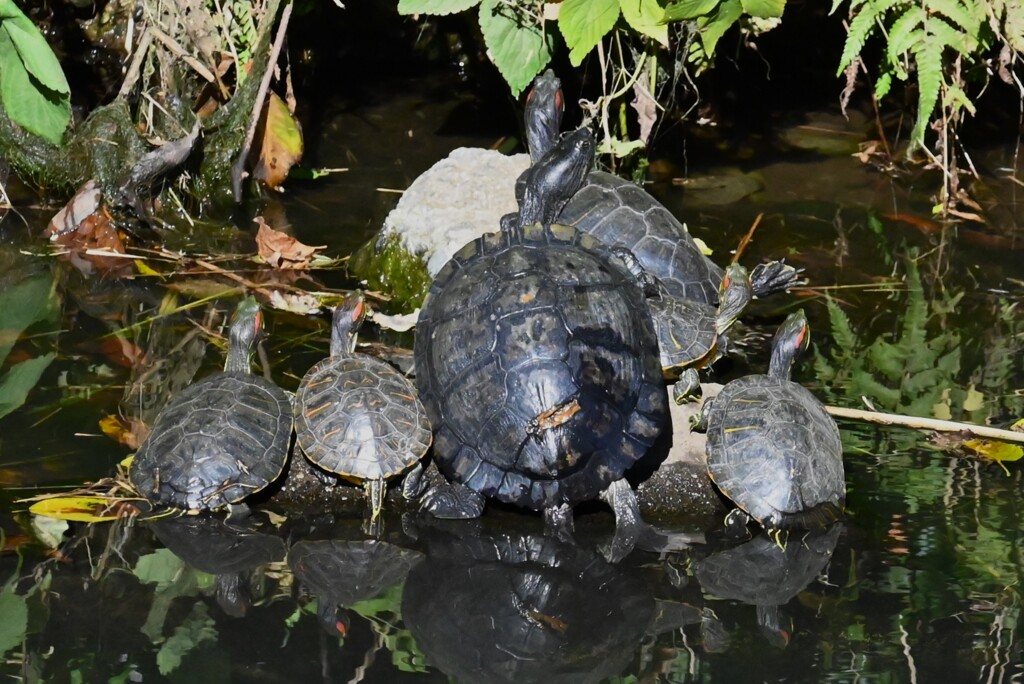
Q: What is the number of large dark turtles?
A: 2